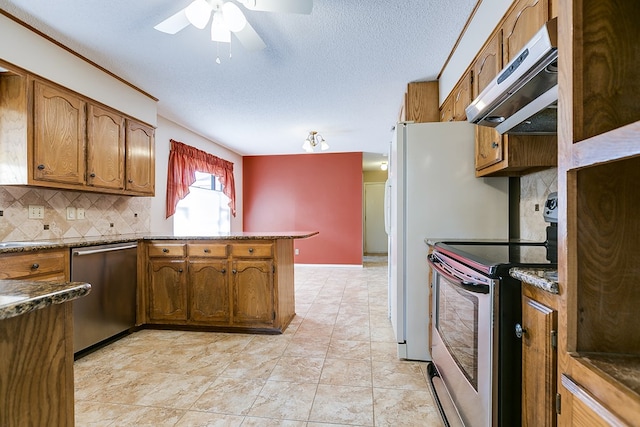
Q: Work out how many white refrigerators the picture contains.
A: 1